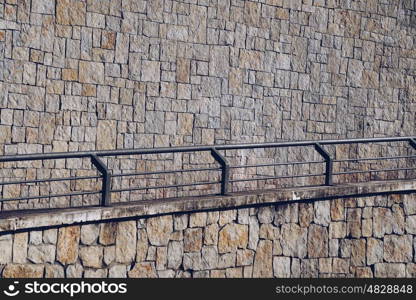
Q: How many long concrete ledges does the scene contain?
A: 1